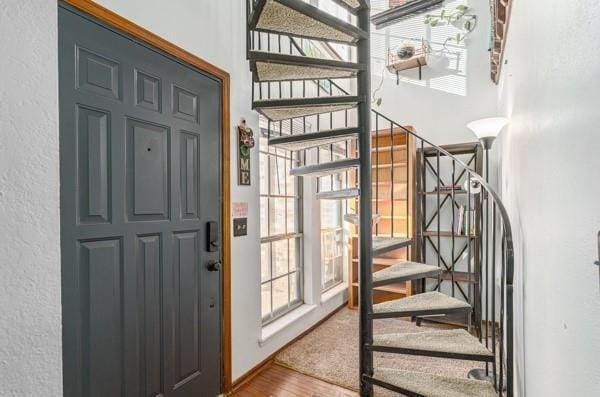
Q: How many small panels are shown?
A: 3